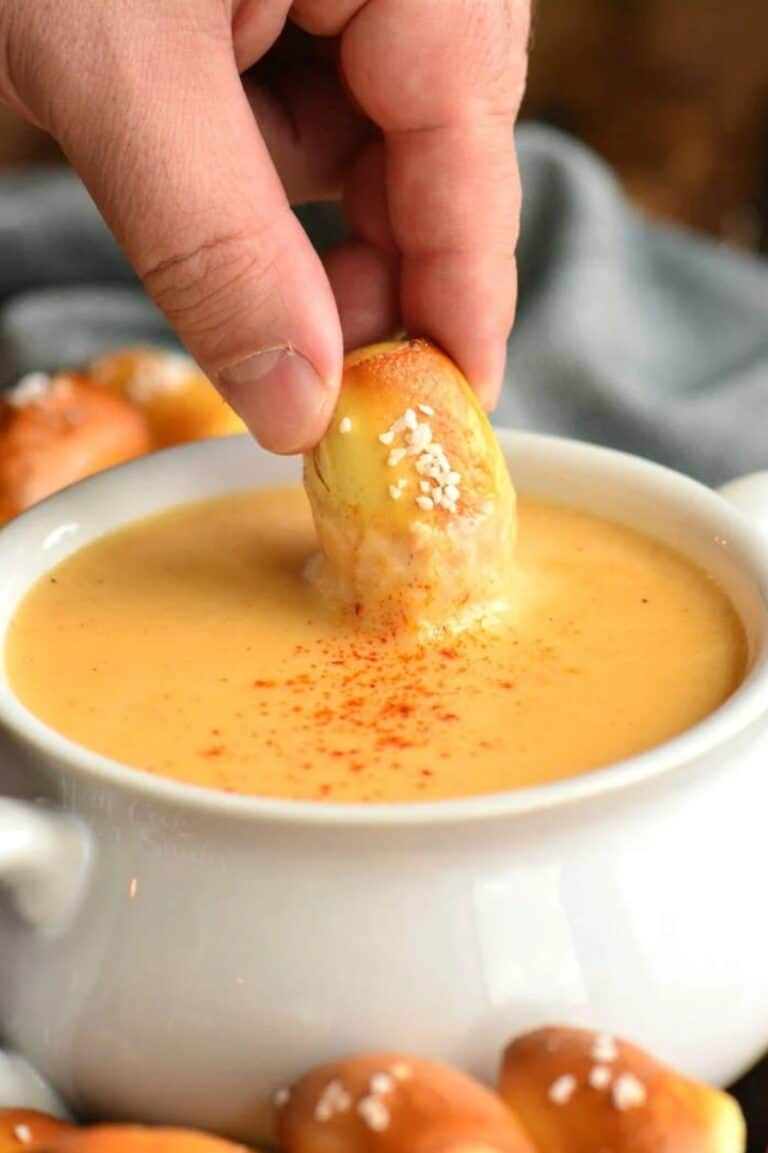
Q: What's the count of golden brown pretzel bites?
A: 7